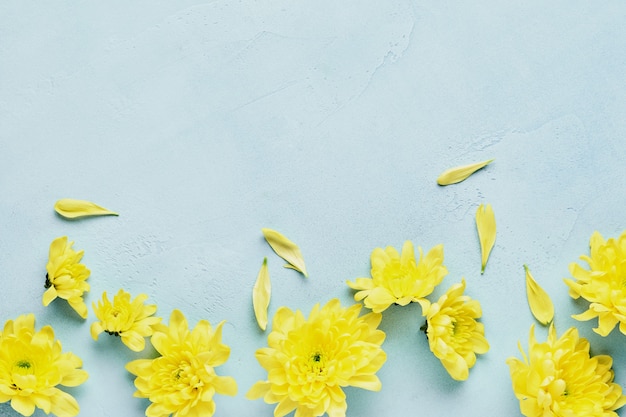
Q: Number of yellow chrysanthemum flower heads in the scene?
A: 9